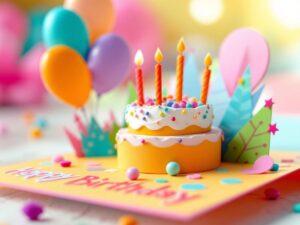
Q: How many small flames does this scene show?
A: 4